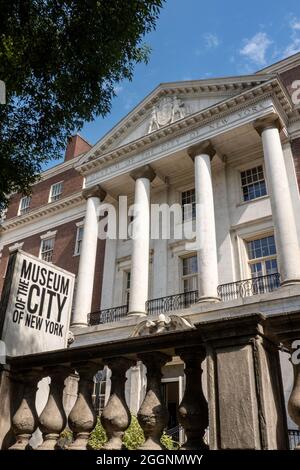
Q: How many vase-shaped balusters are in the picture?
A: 7